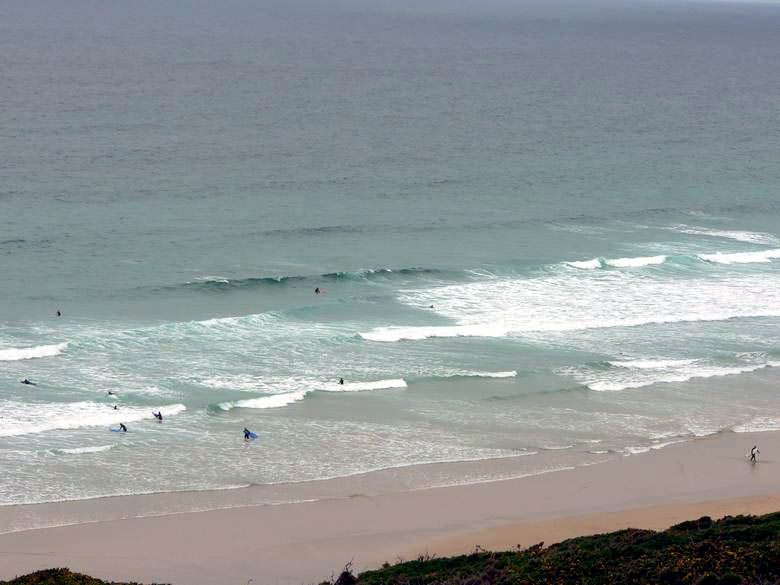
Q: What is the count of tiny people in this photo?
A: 11